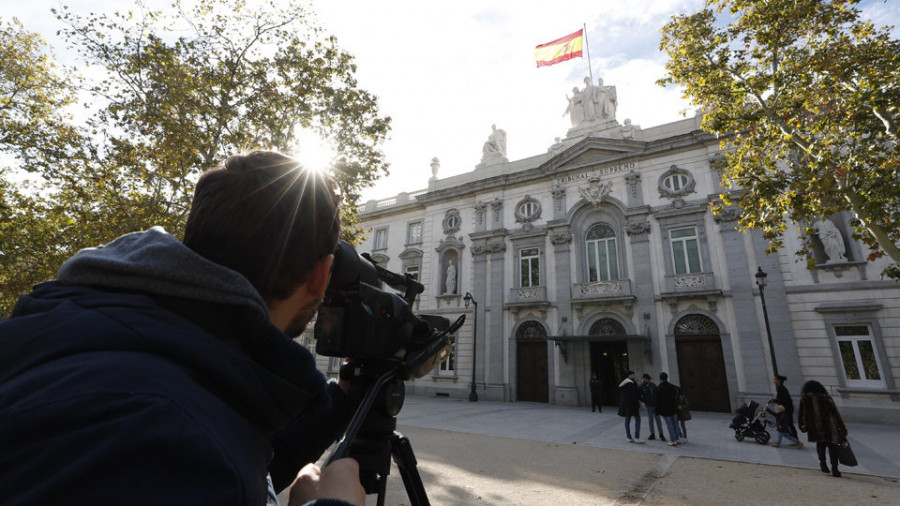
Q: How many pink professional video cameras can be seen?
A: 0